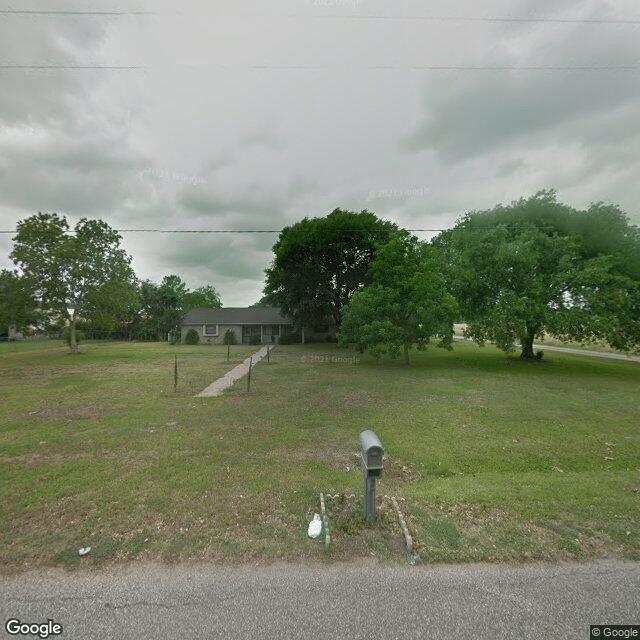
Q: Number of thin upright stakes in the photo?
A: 4